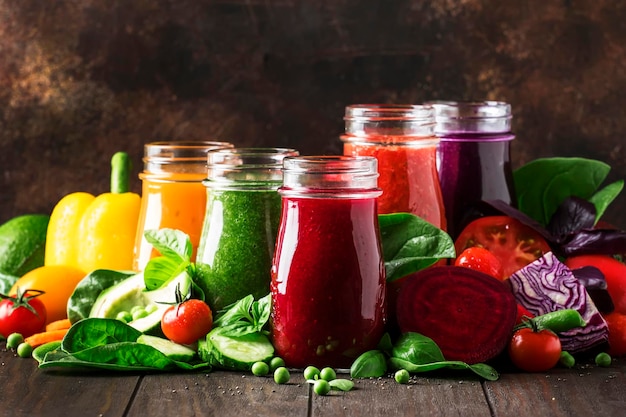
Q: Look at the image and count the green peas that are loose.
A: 11